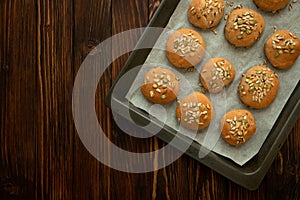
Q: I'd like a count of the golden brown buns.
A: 10